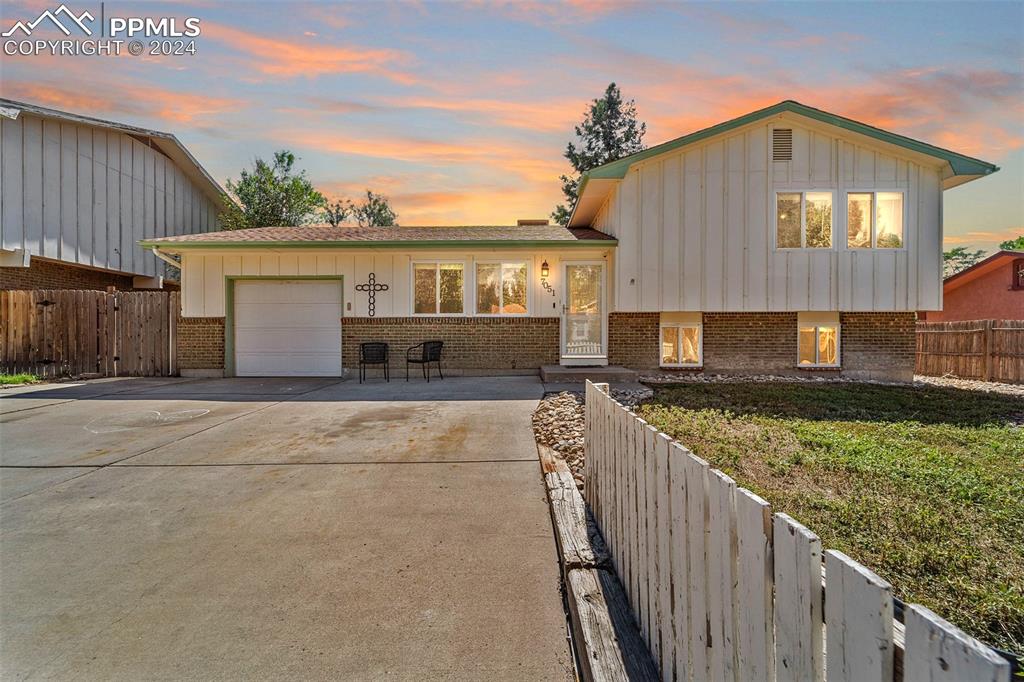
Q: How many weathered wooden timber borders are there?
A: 2